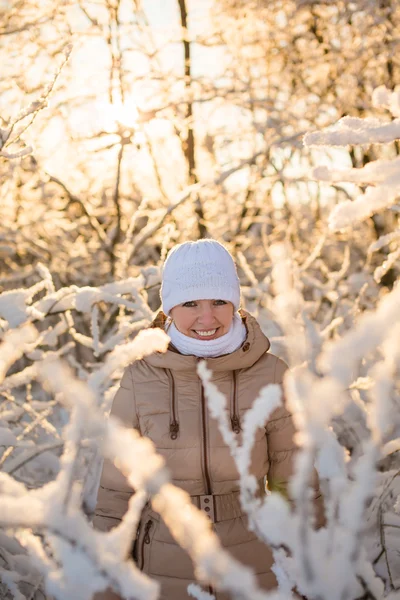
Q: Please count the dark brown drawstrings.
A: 2